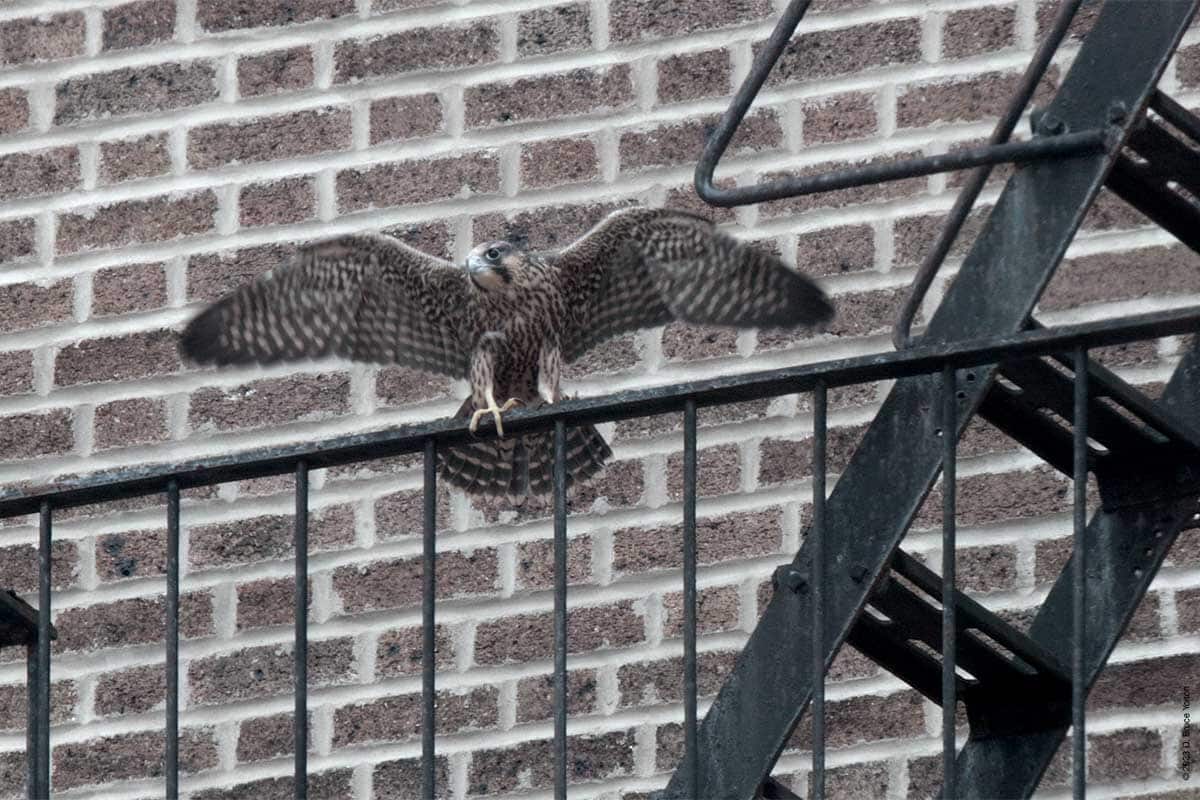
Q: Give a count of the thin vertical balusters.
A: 9